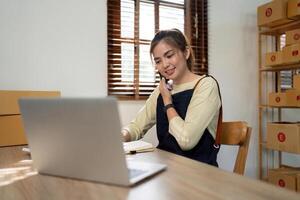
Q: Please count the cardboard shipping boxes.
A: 13